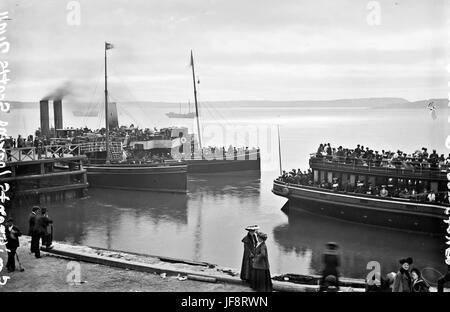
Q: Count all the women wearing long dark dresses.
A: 2